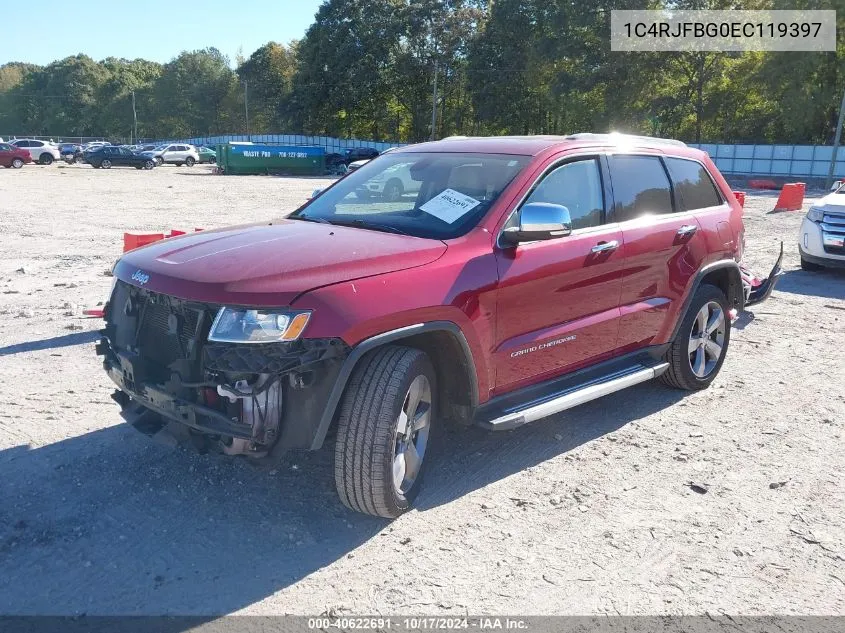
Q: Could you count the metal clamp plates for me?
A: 0